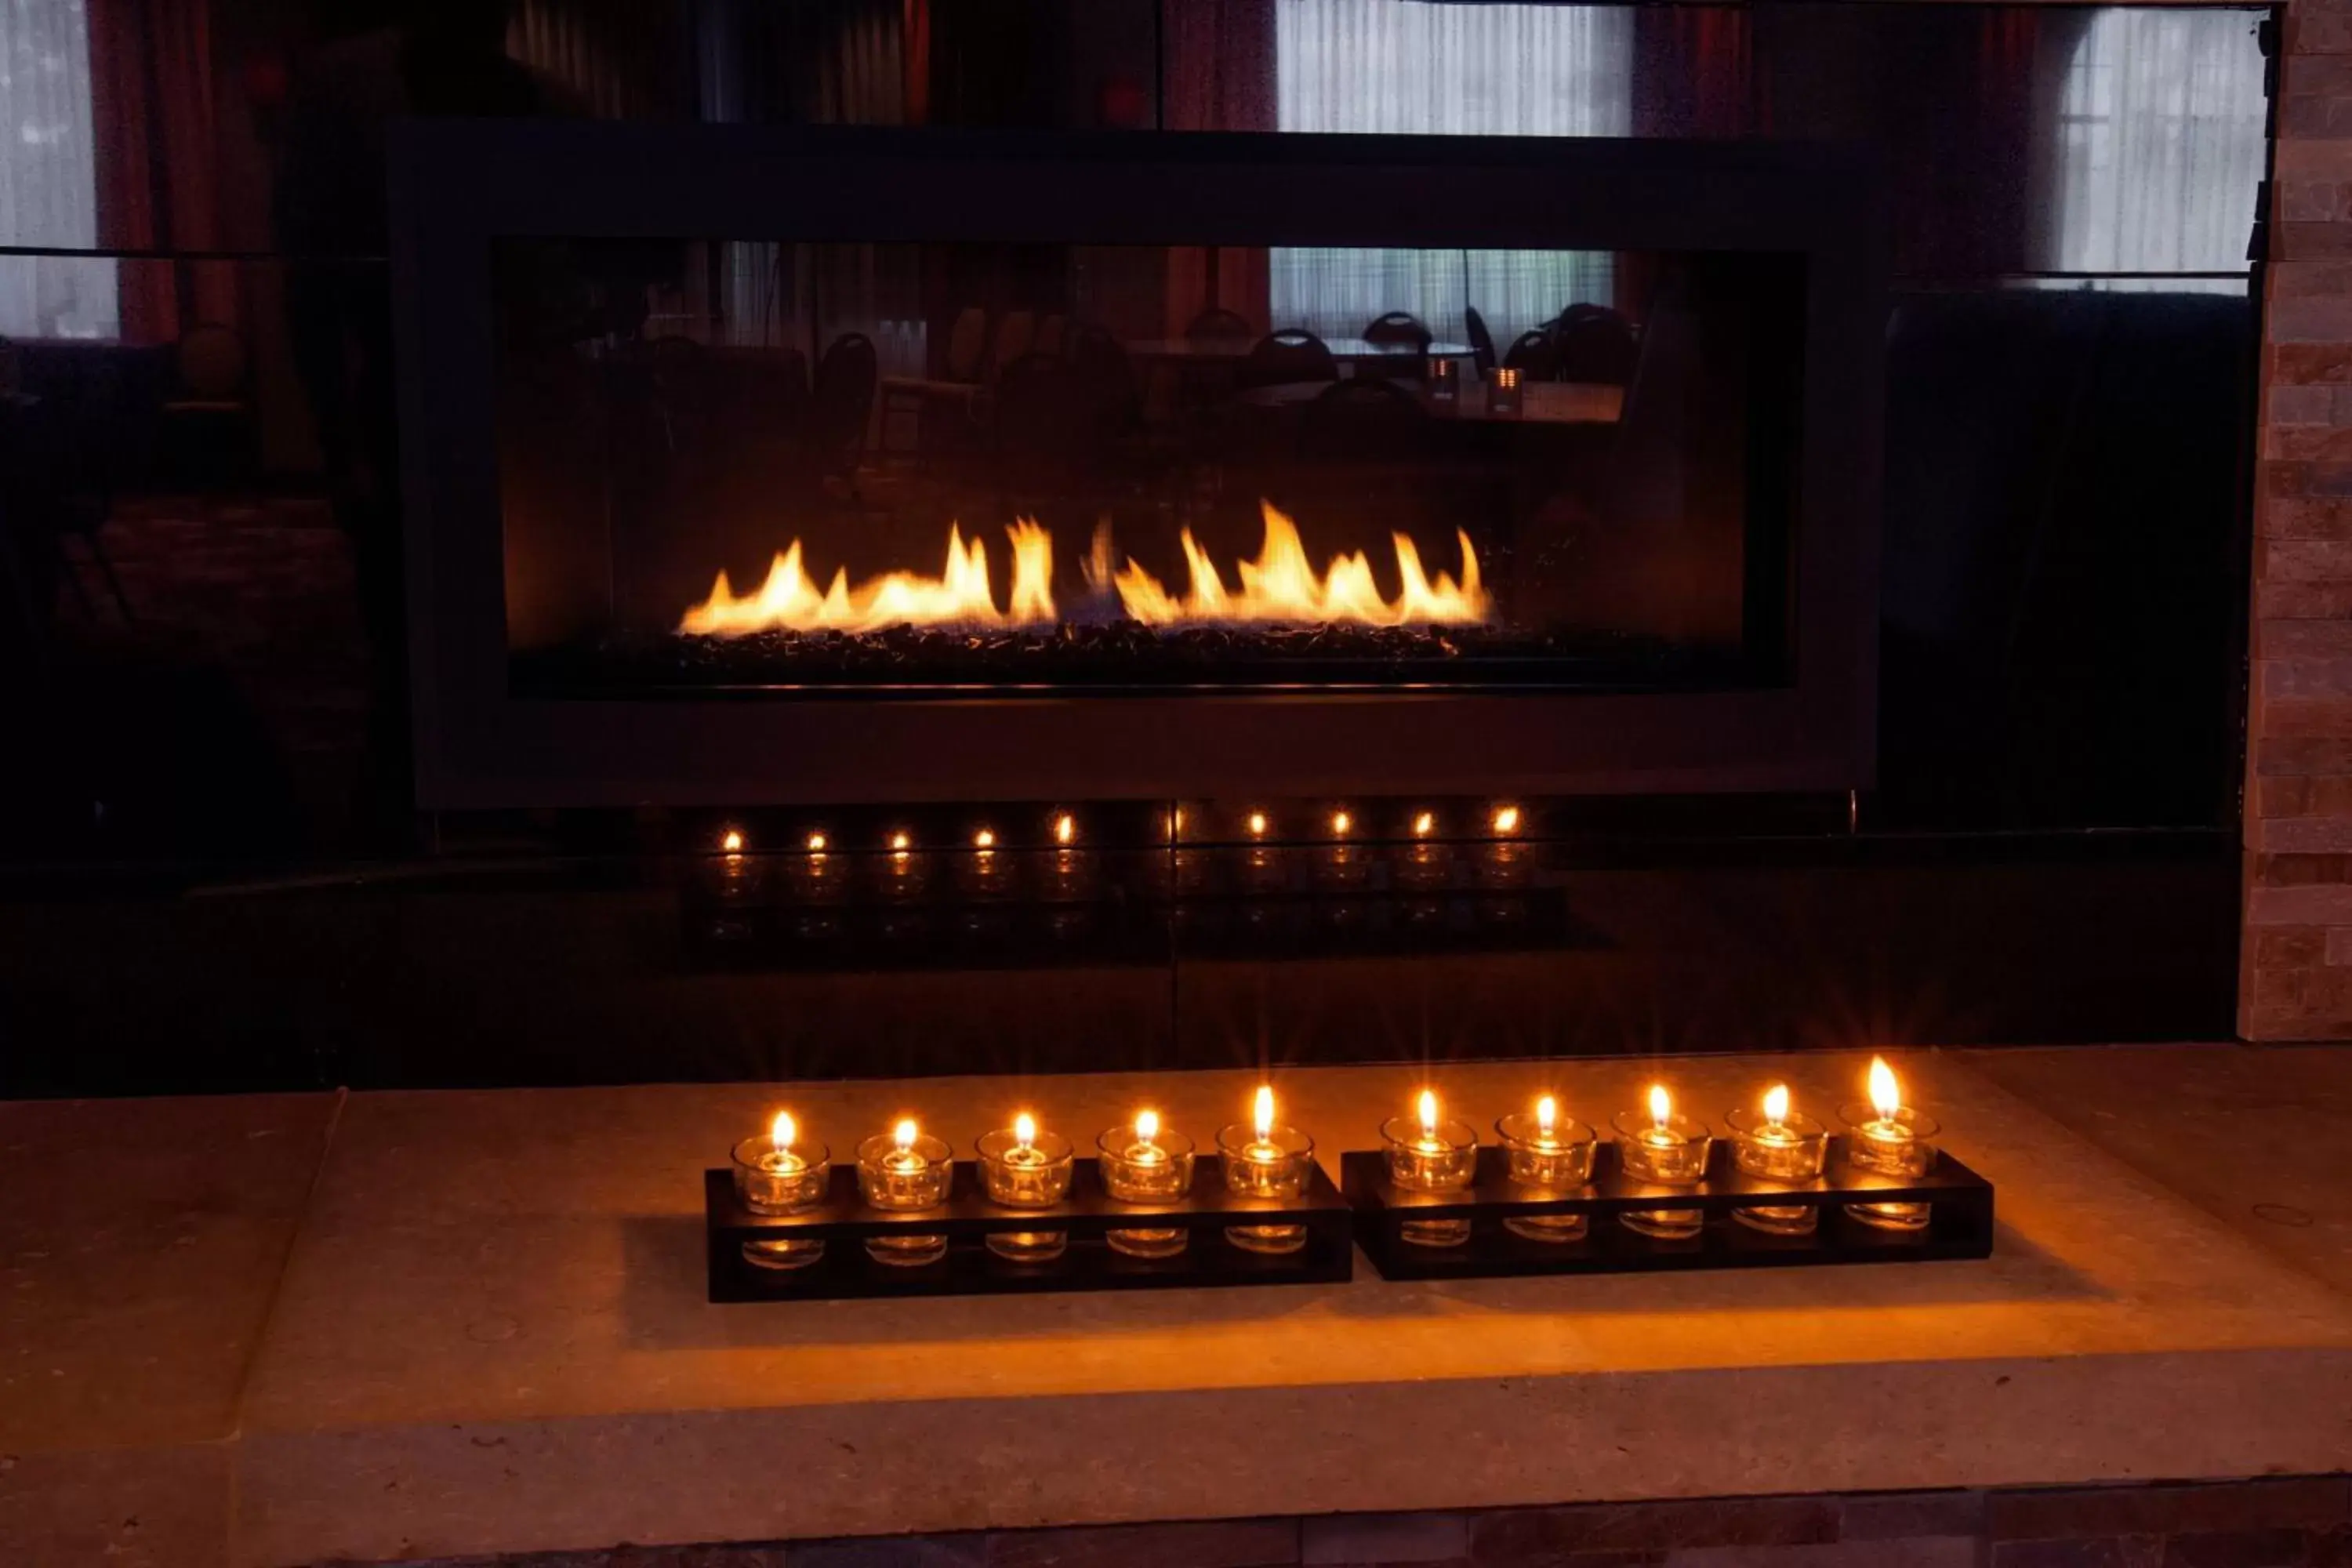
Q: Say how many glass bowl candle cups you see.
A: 10